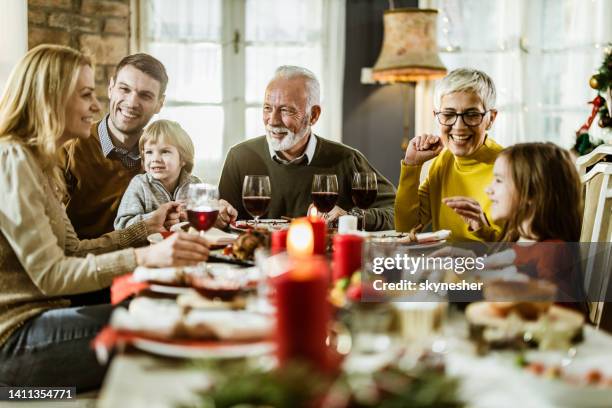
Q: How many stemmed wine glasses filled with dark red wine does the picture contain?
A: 4